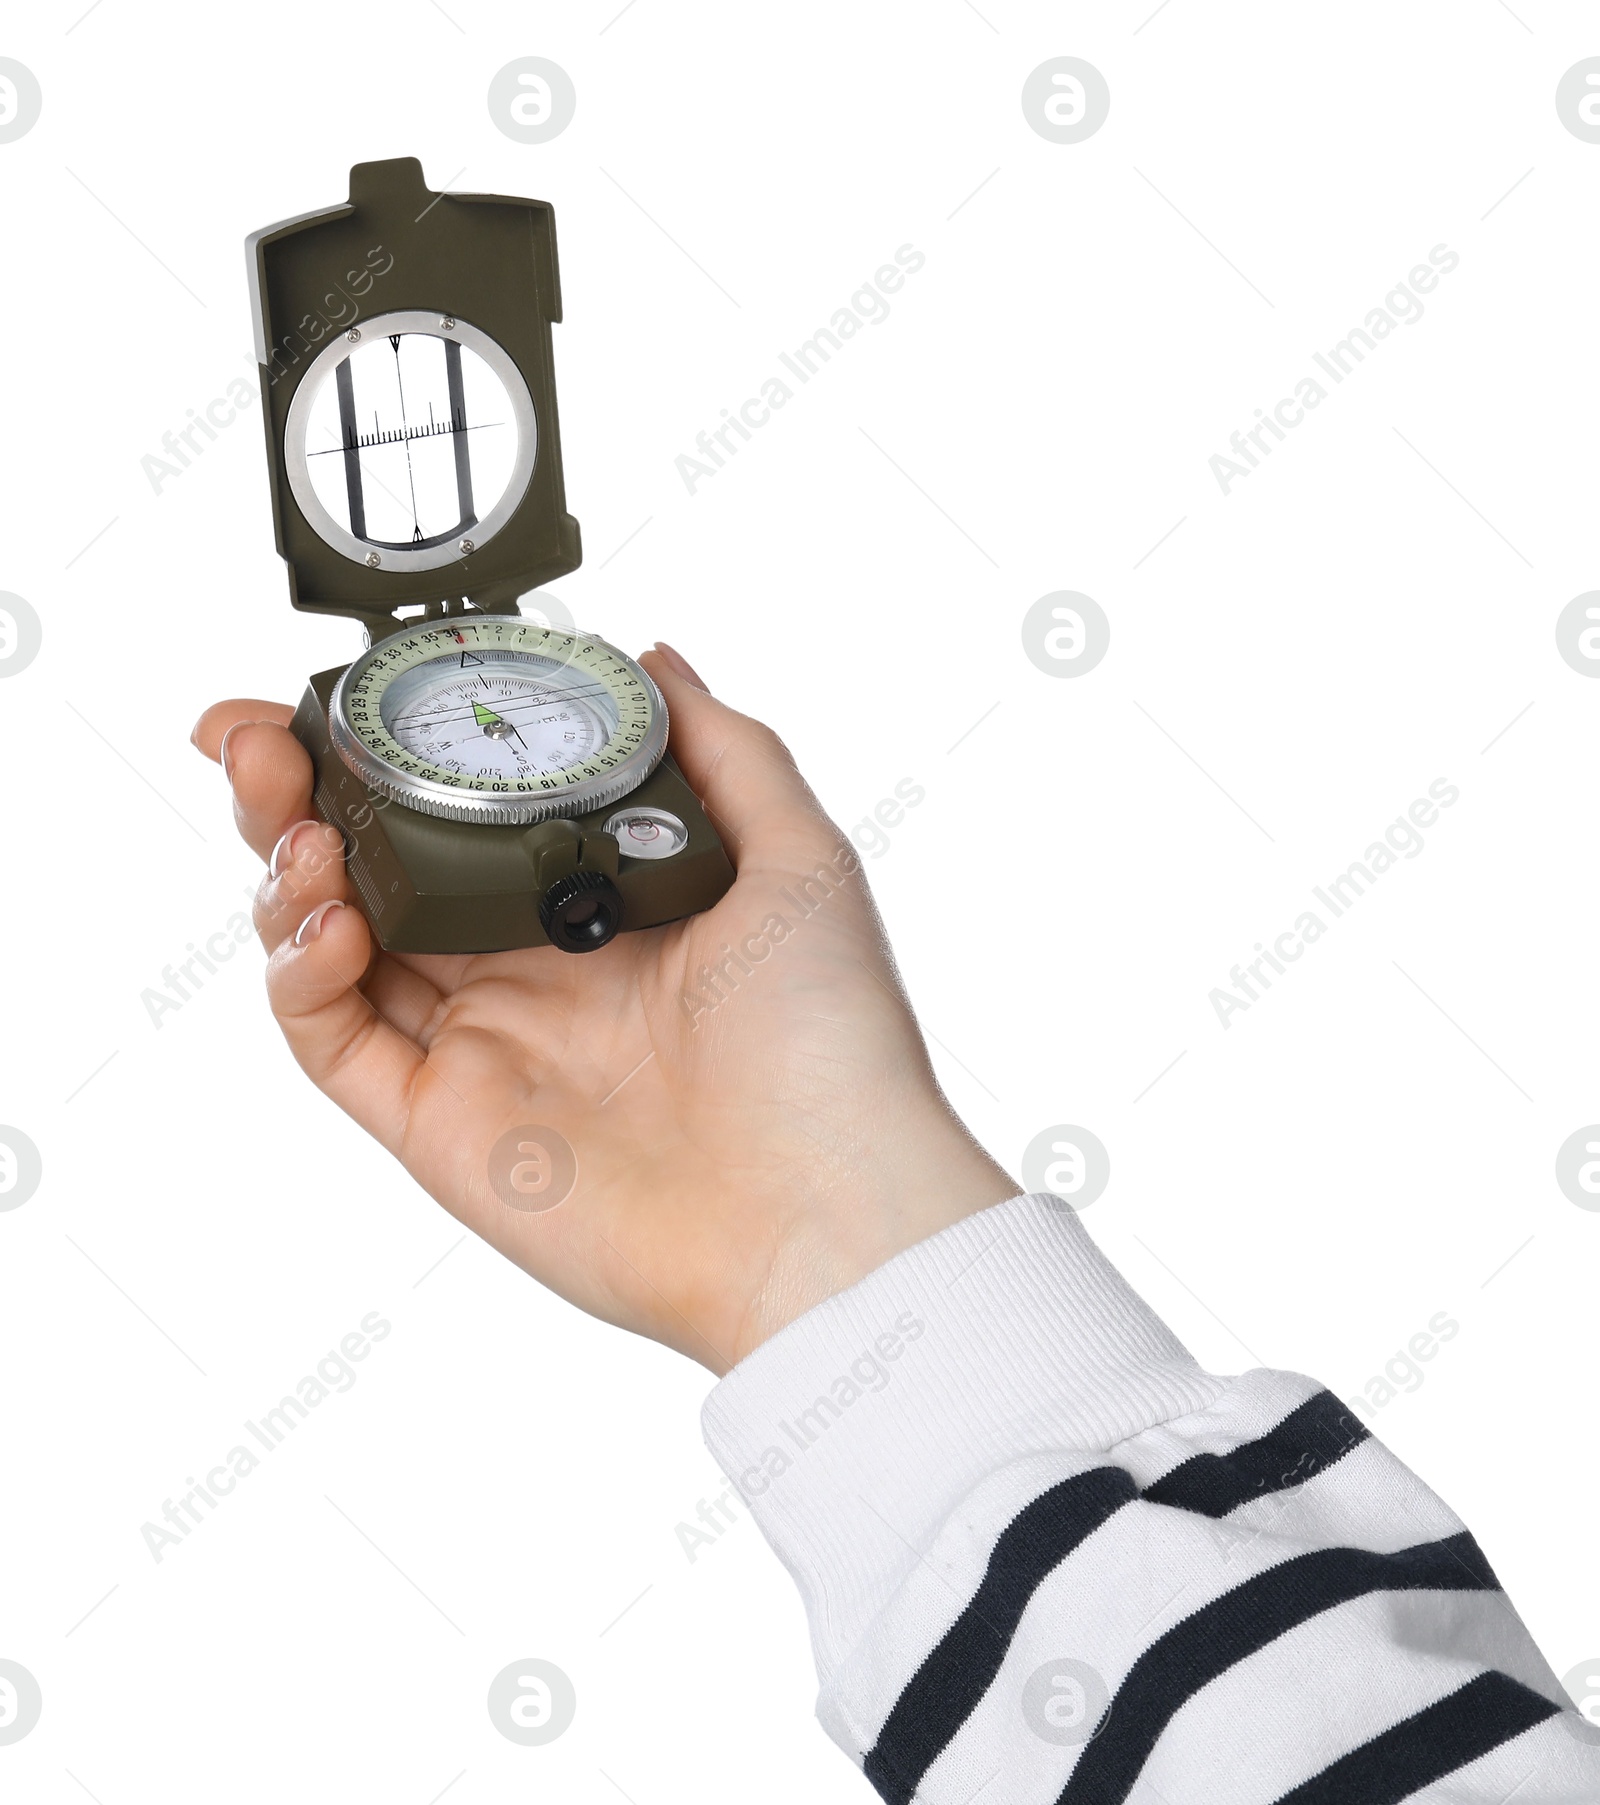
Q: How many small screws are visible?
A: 4